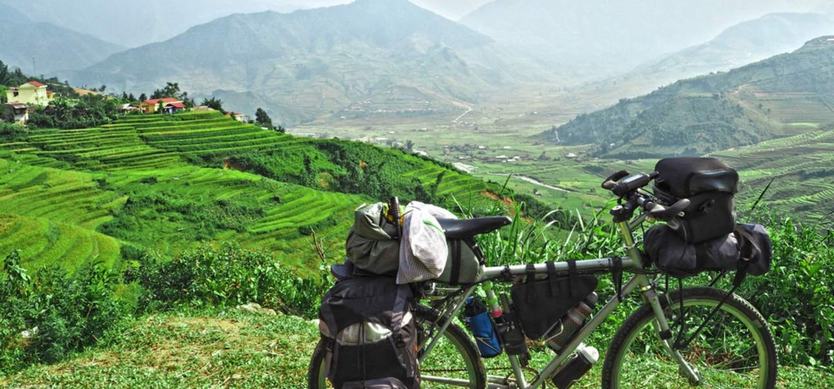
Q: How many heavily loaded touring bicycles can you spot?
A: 1